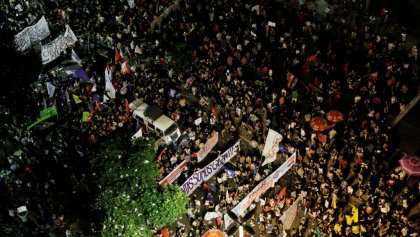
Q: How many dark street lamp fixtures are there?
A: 4